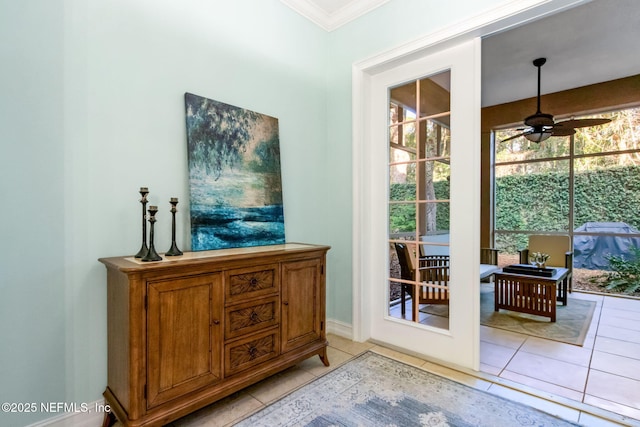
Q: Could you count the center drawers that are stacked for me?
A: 3